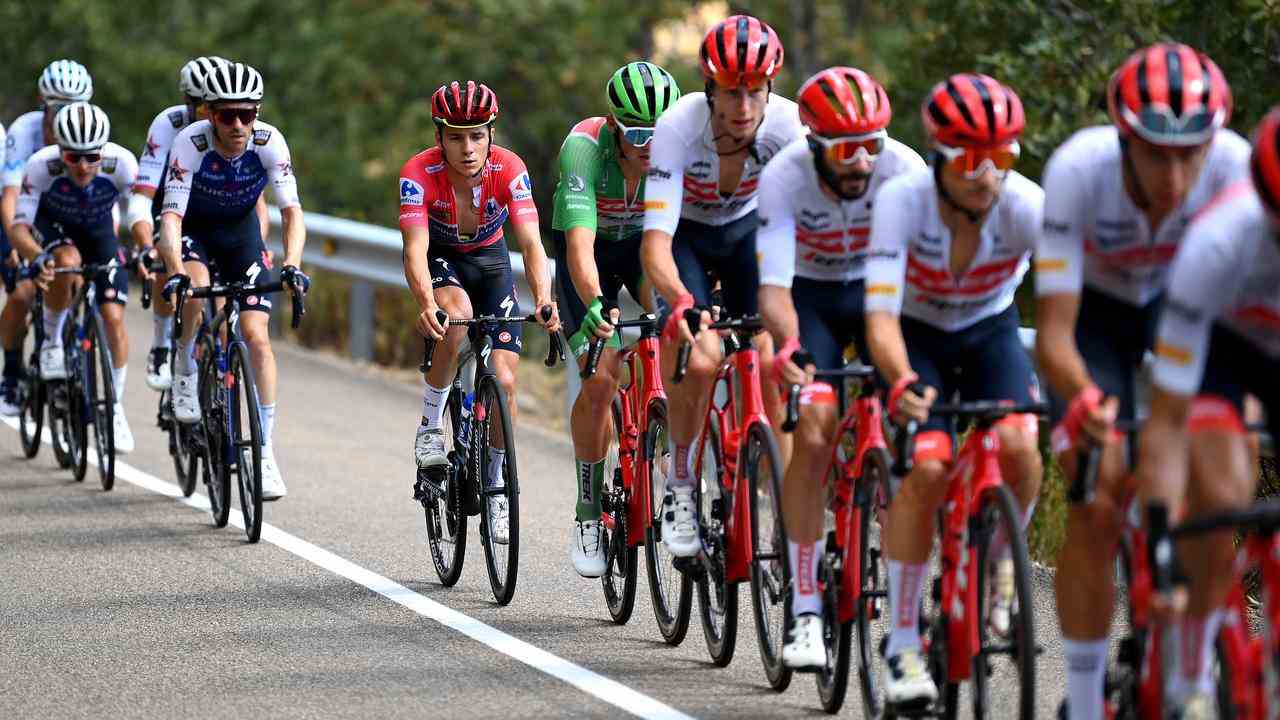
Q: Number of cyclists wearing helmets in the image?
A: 11